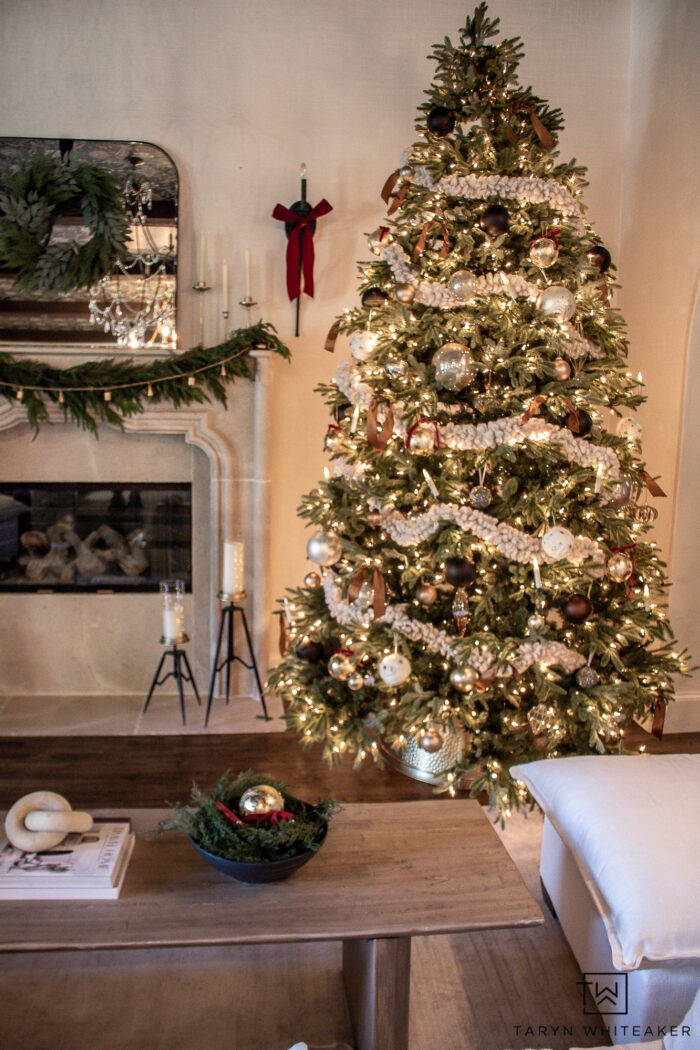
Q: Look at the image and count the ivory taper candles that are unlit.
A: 3